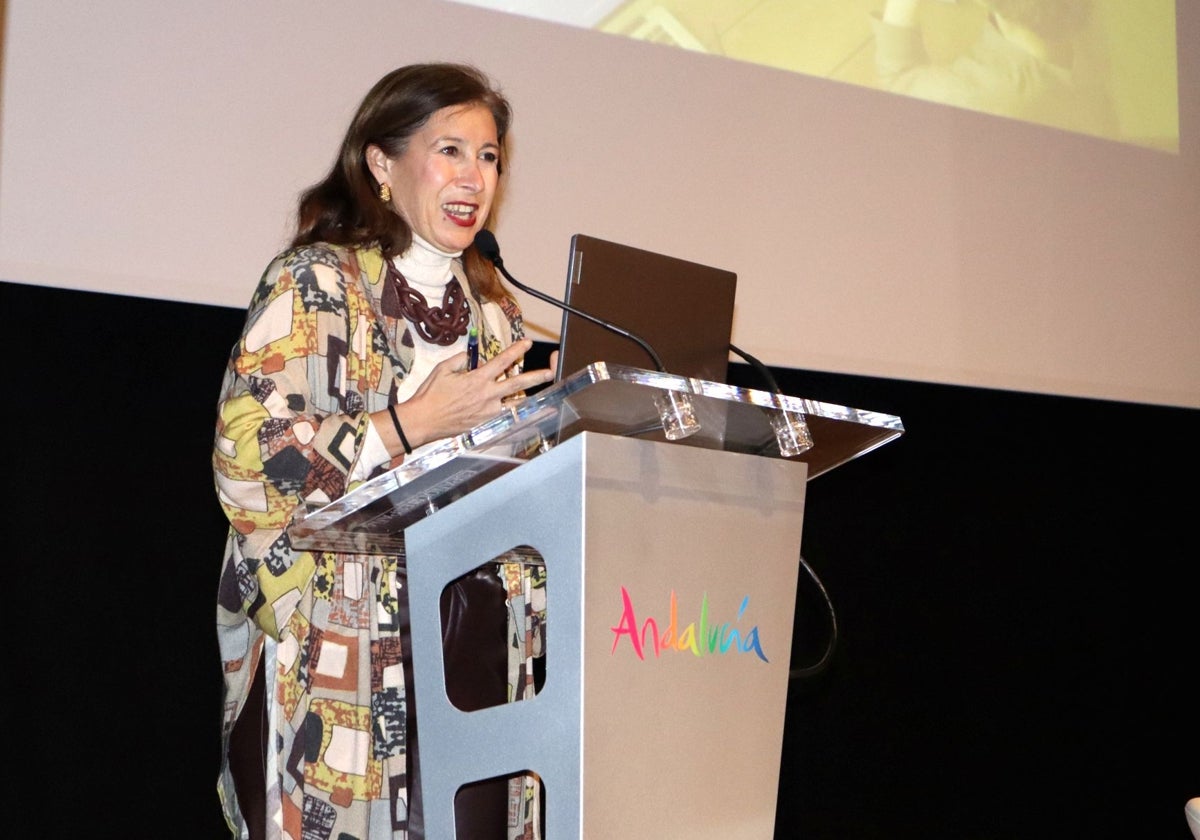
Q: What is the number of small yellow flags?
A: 0